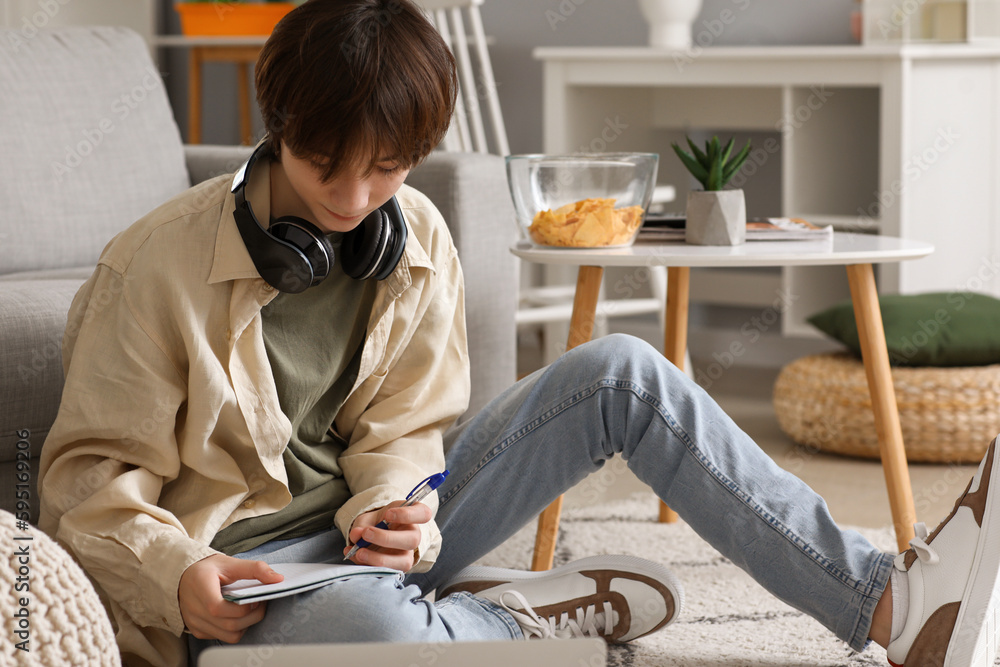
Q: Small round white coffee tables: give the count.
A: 1